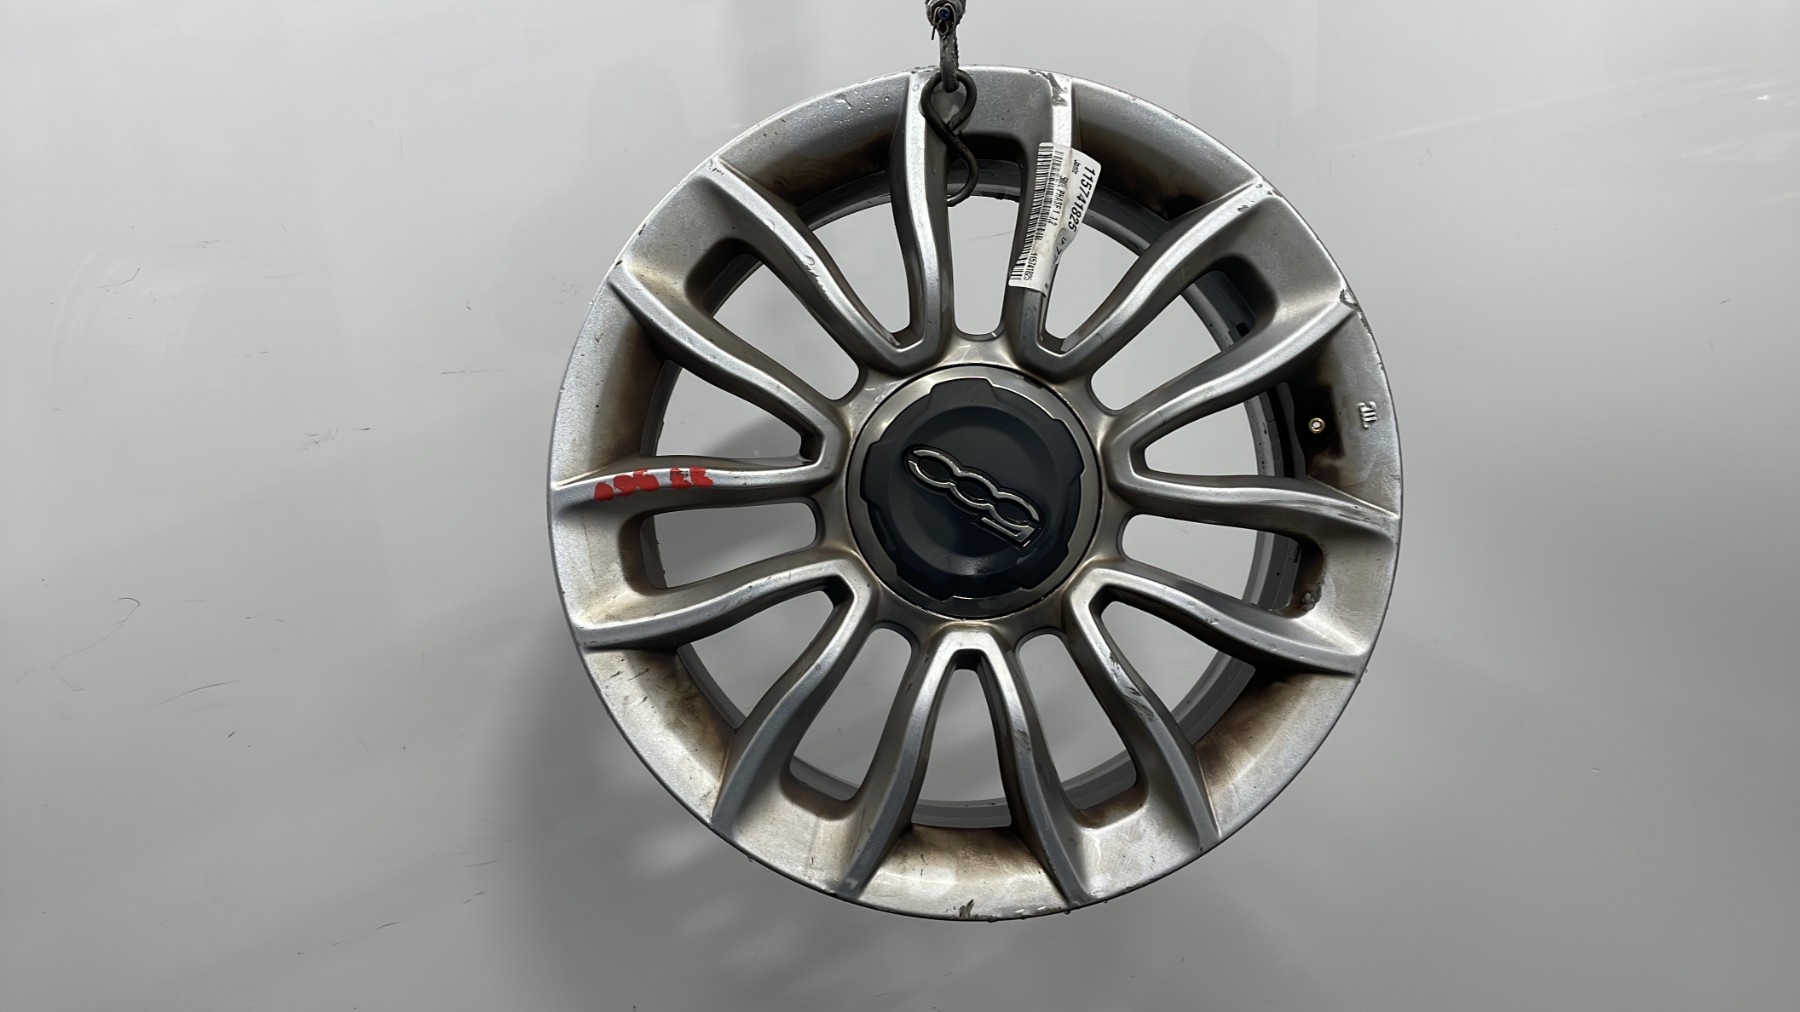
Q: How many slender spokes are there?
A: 14